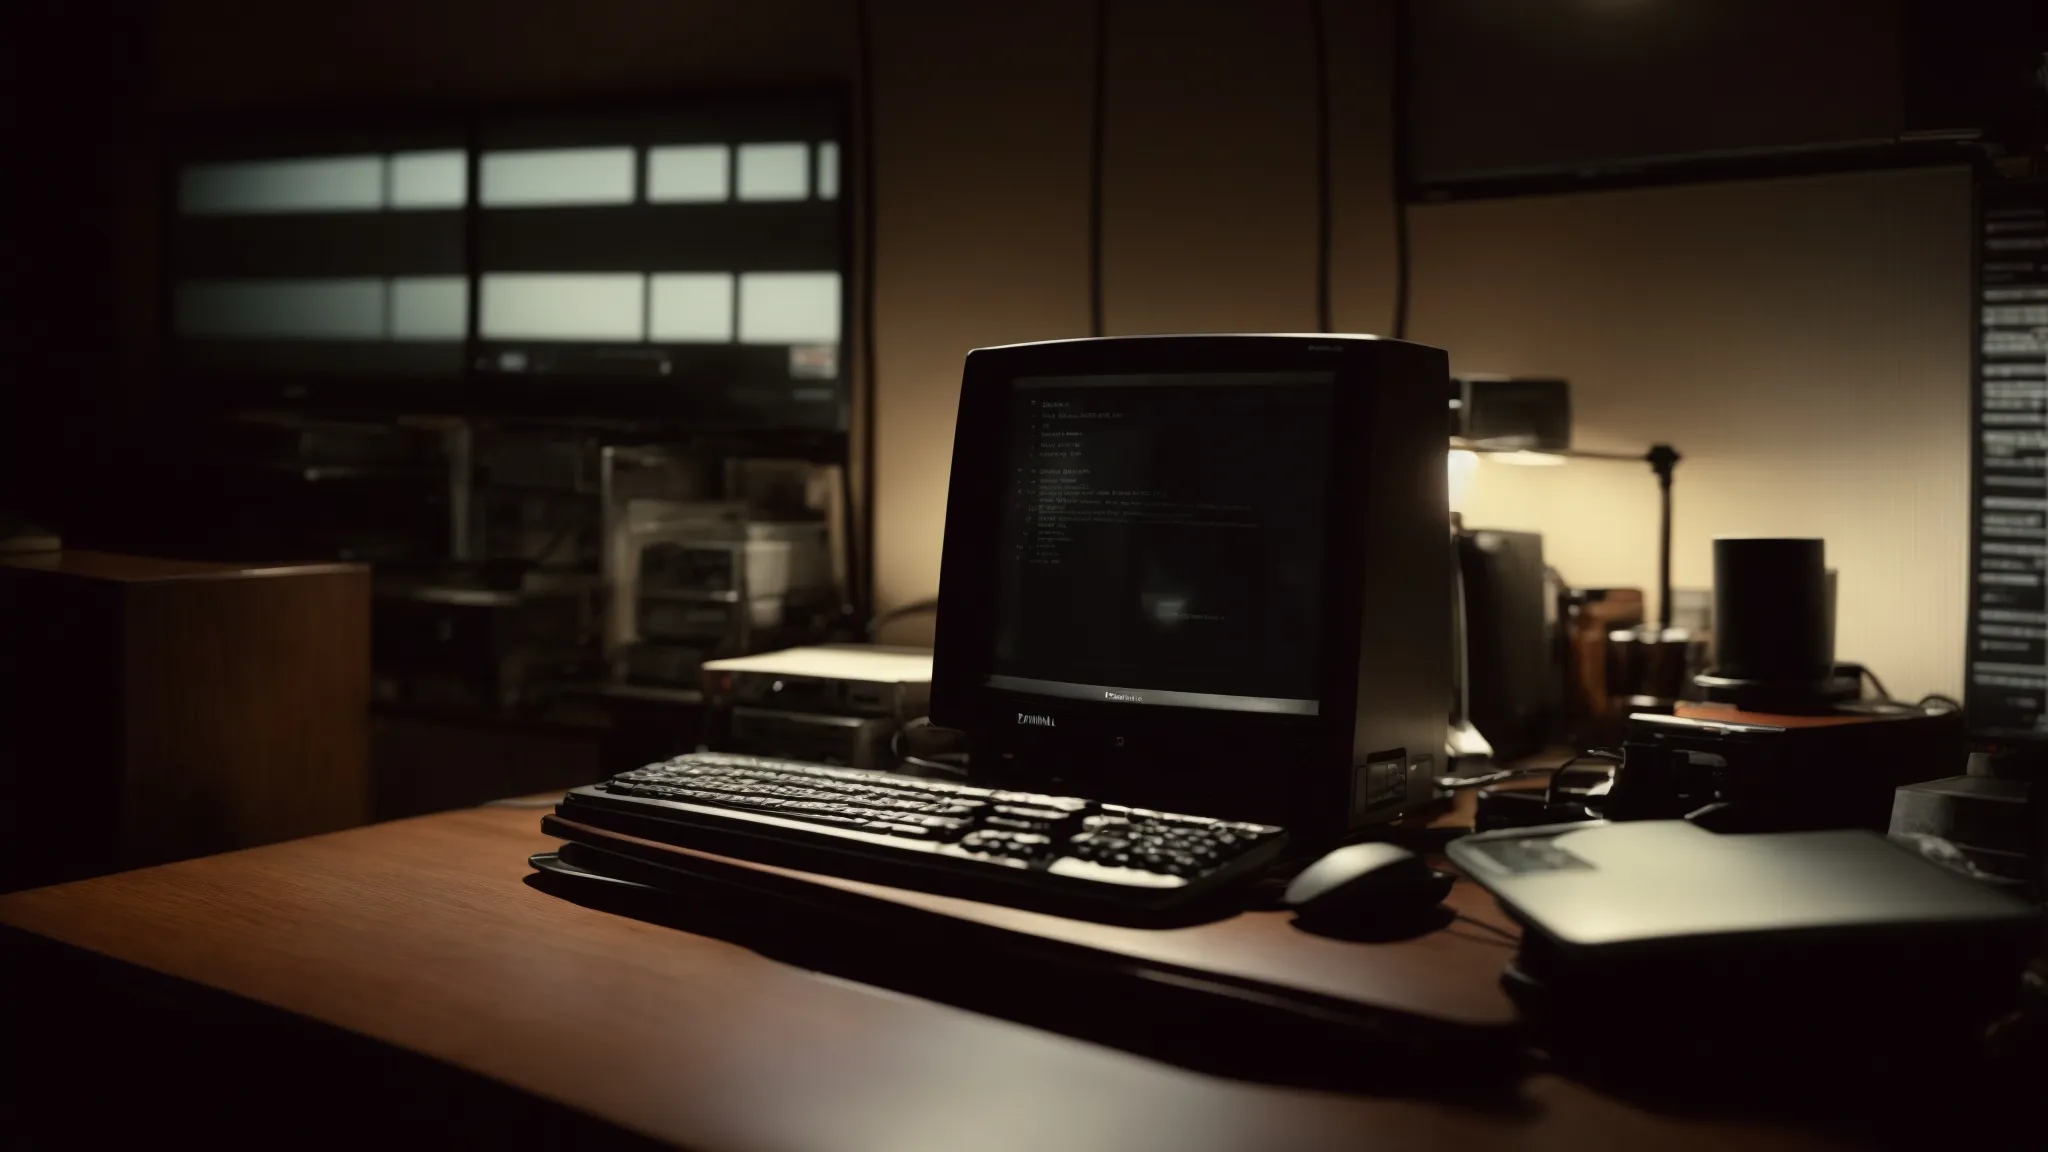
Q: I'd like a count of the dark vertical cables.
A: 4